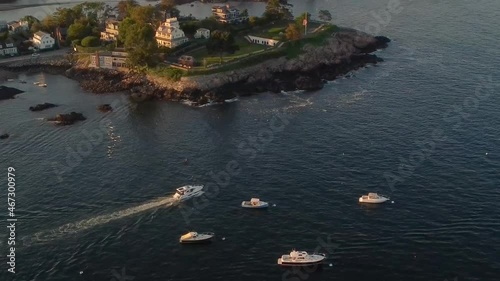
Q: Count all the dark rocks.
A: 5